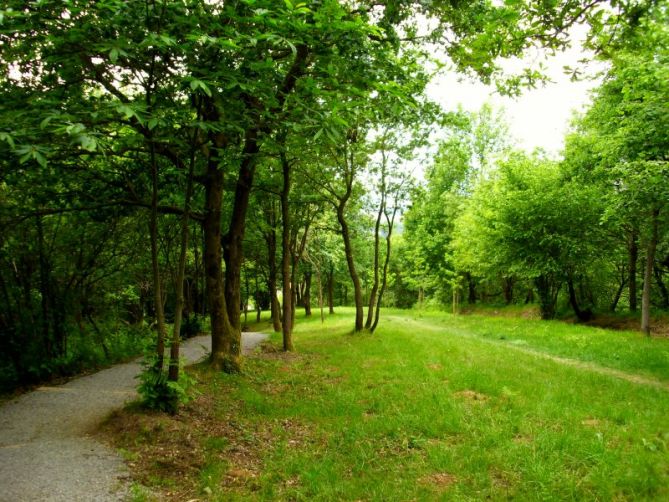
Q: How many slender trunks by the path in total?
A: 2